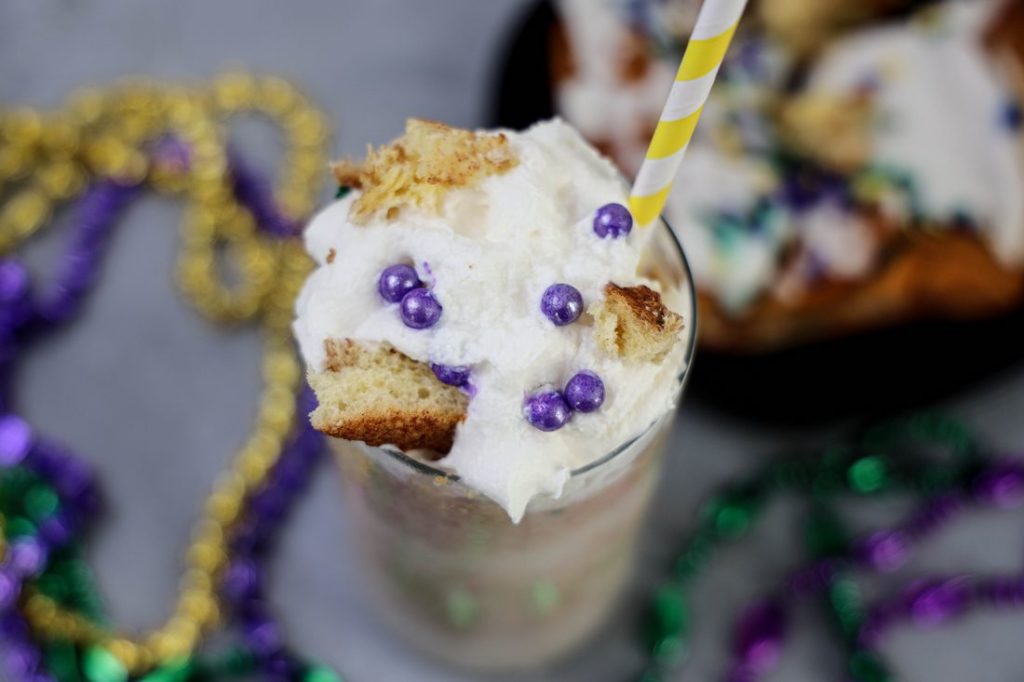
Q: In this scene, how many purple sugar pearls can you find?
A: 7